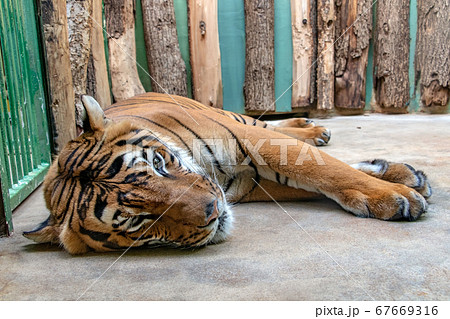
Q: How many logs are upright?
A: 12